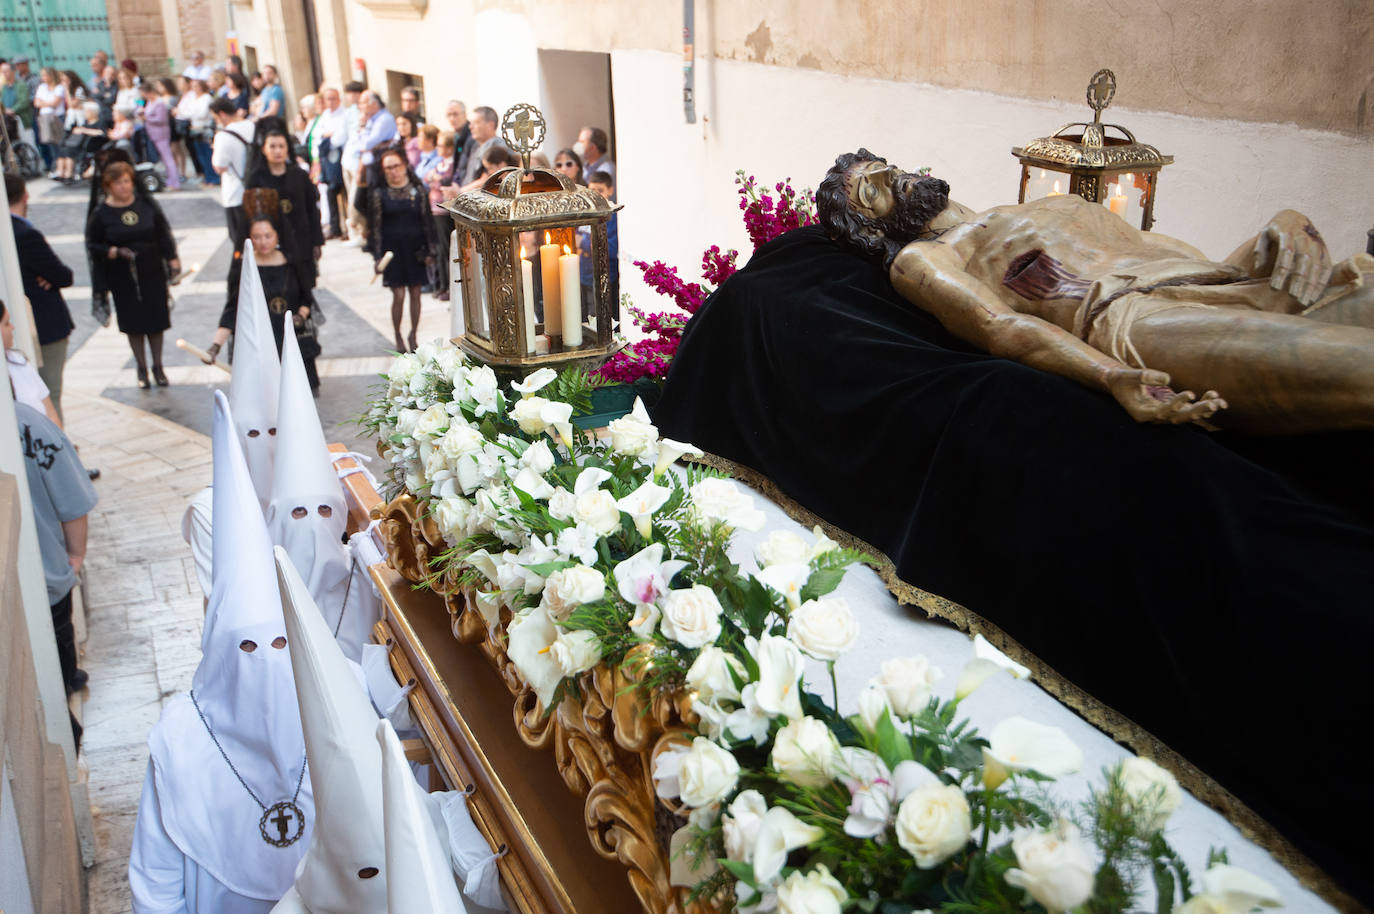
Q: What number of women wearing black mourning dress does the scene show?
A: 4